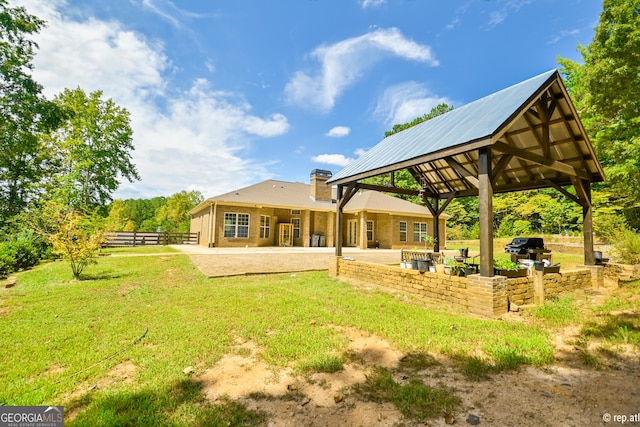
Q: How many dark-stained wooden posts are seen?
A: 4